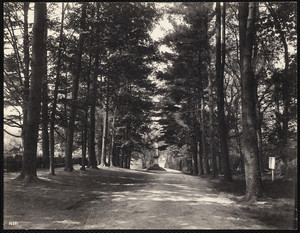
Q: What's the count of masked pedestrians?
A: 0